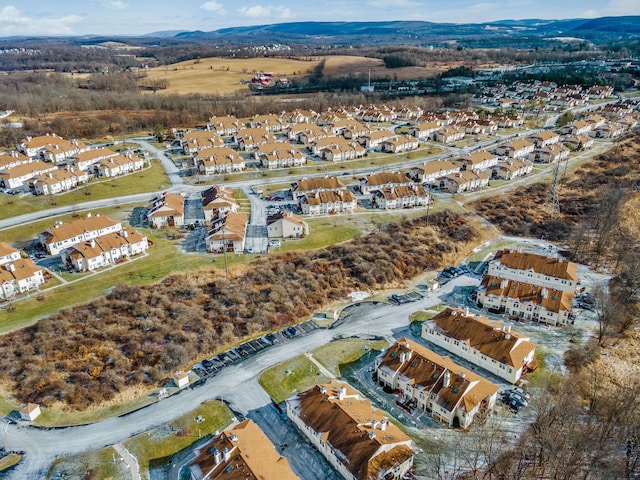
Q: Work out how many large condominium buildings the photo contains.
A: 6